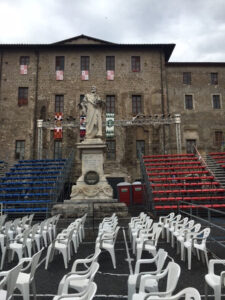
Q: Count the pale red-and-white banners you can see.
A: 4